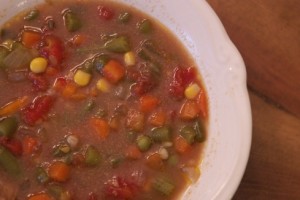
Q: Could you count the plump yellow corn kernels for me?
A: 5